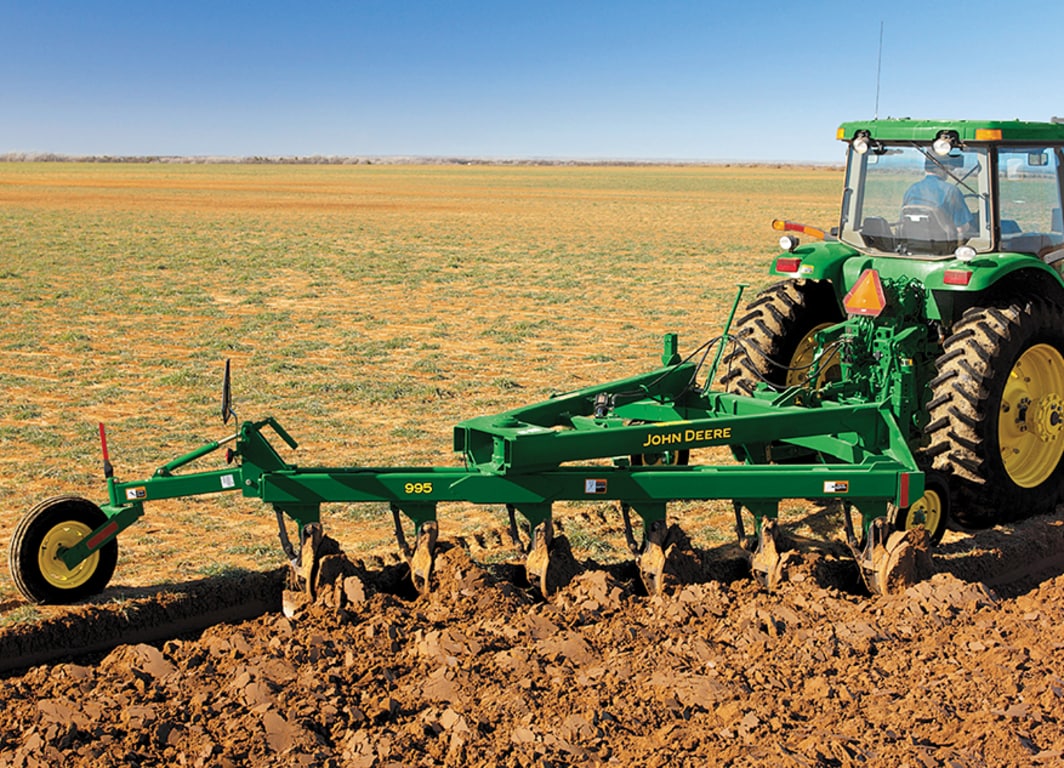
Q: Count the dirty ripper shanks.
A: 6